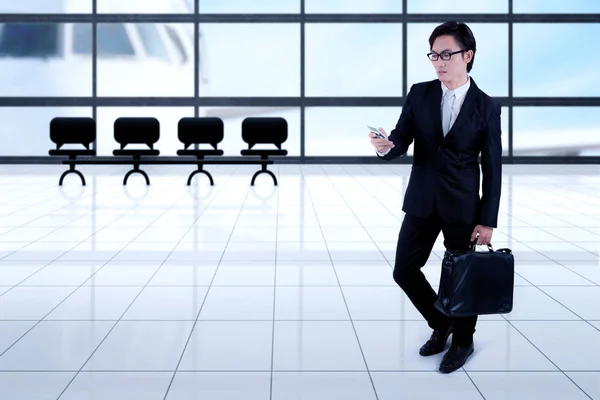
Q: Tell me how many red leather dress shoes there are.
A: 0